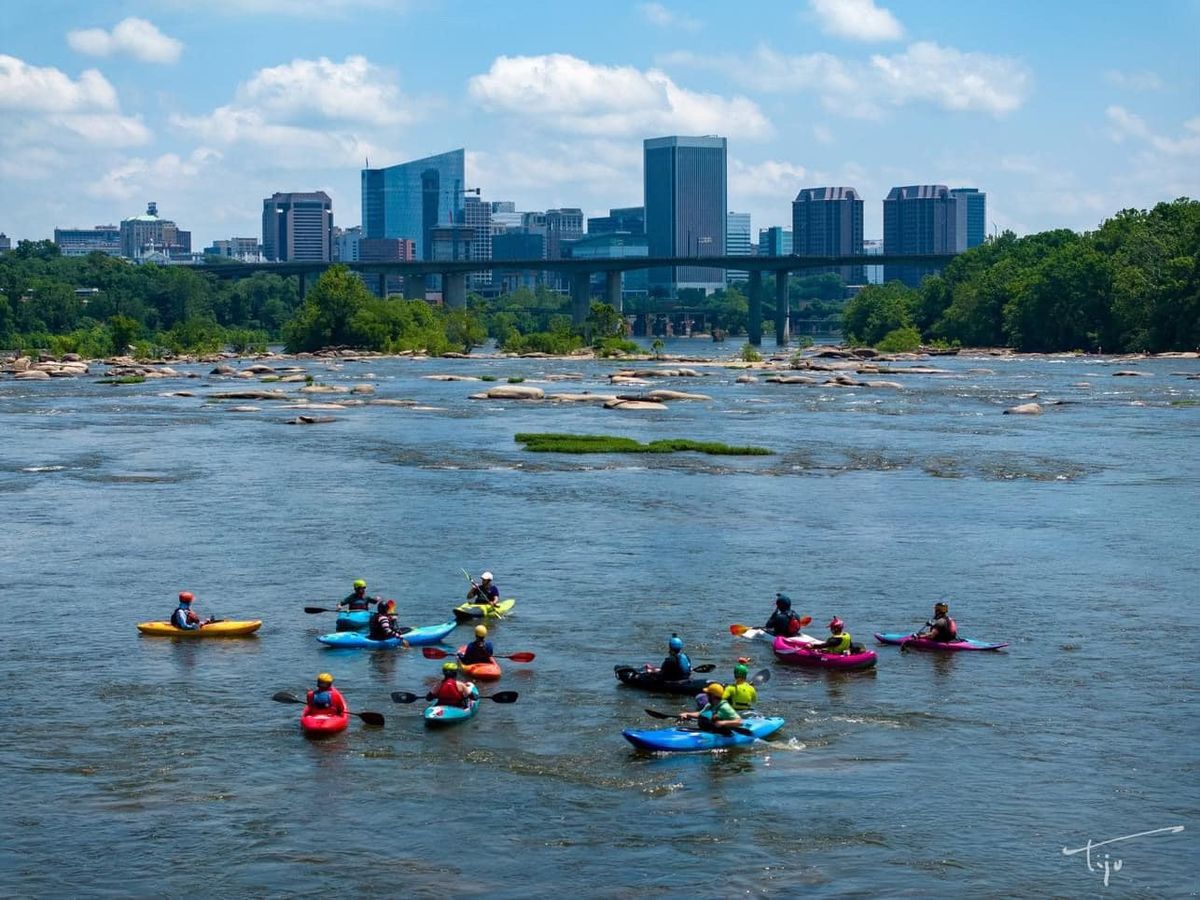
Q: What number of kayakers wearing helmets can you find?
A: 13